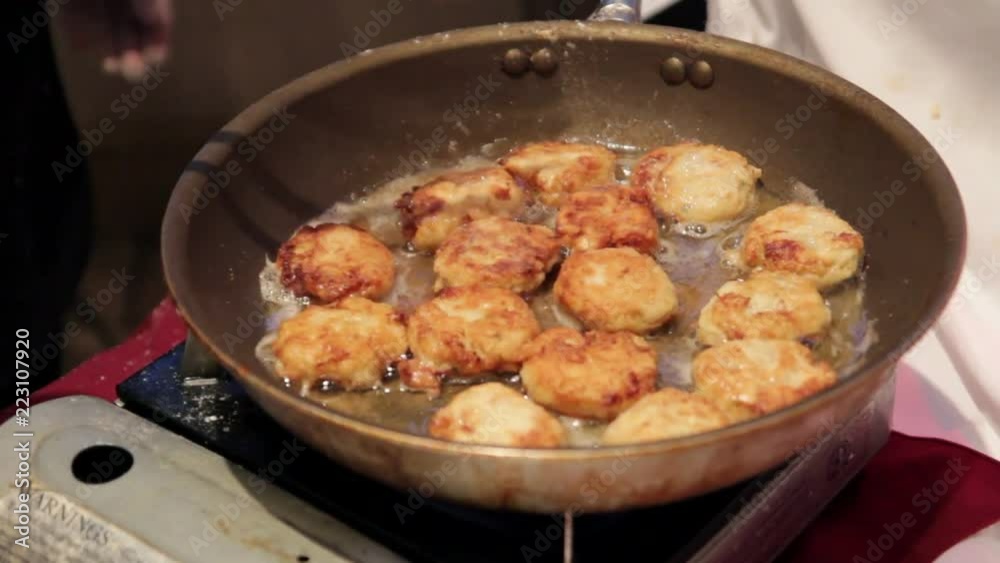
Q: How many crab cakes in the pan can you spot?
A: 15